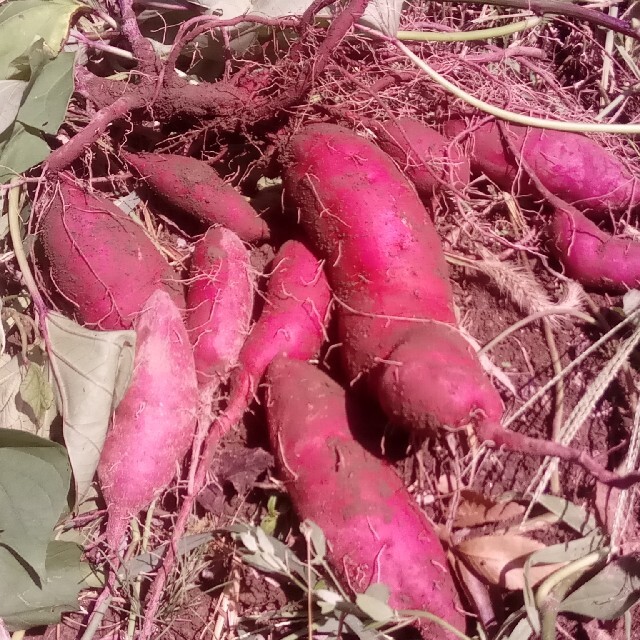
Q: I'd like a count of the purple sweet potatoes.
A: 10